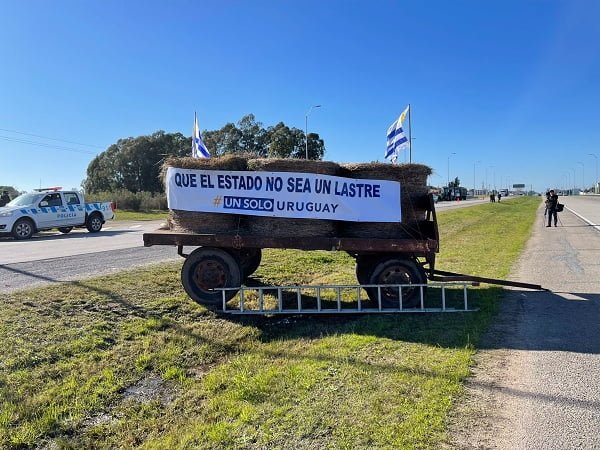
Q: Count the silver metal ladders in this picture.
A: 1